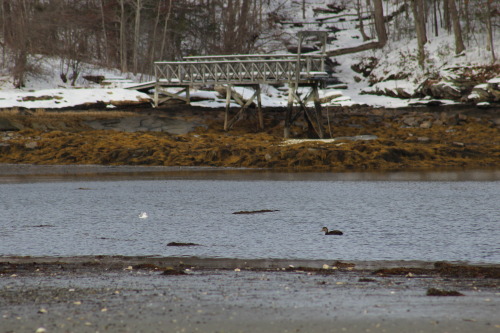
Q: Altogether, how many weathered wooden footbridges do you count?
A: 1